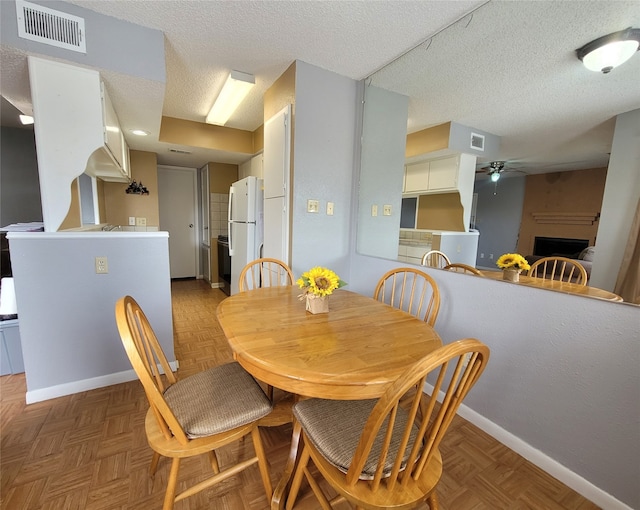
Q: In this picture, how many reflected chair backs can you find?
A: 3